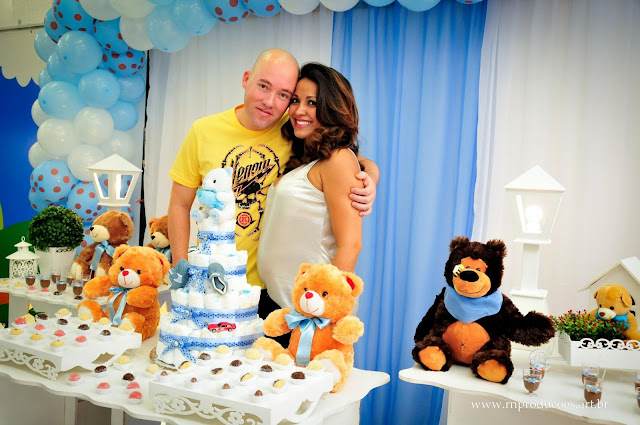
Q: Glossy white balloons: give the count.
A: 11